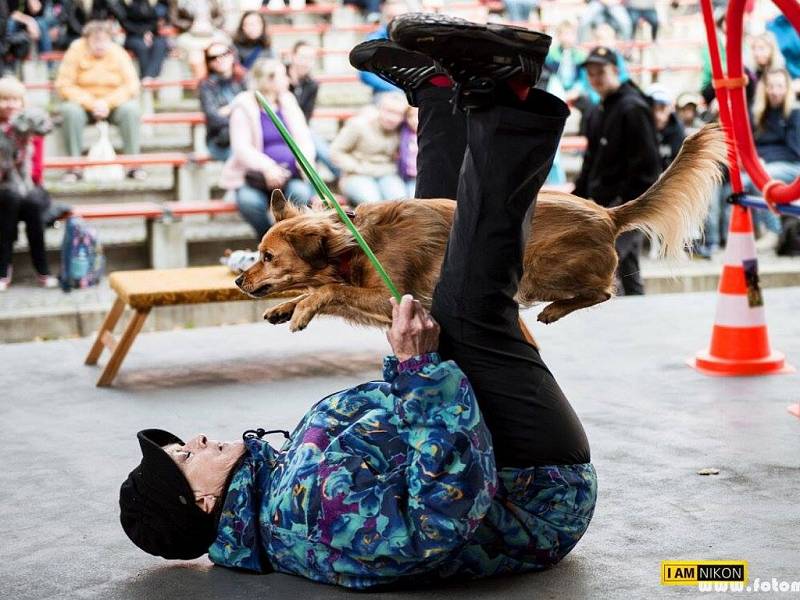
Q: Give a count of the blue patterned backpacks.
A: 1